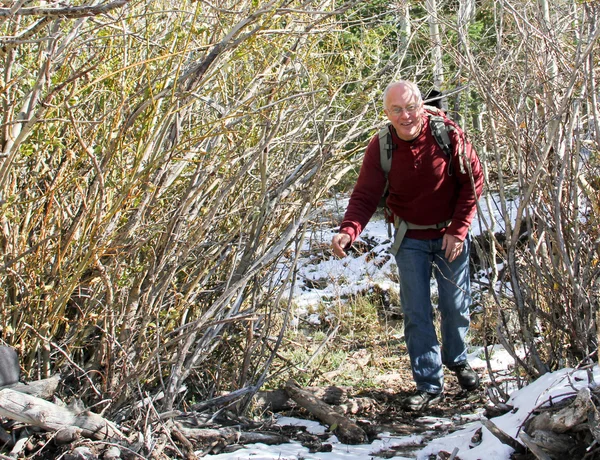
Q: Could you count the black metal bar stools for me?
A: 0